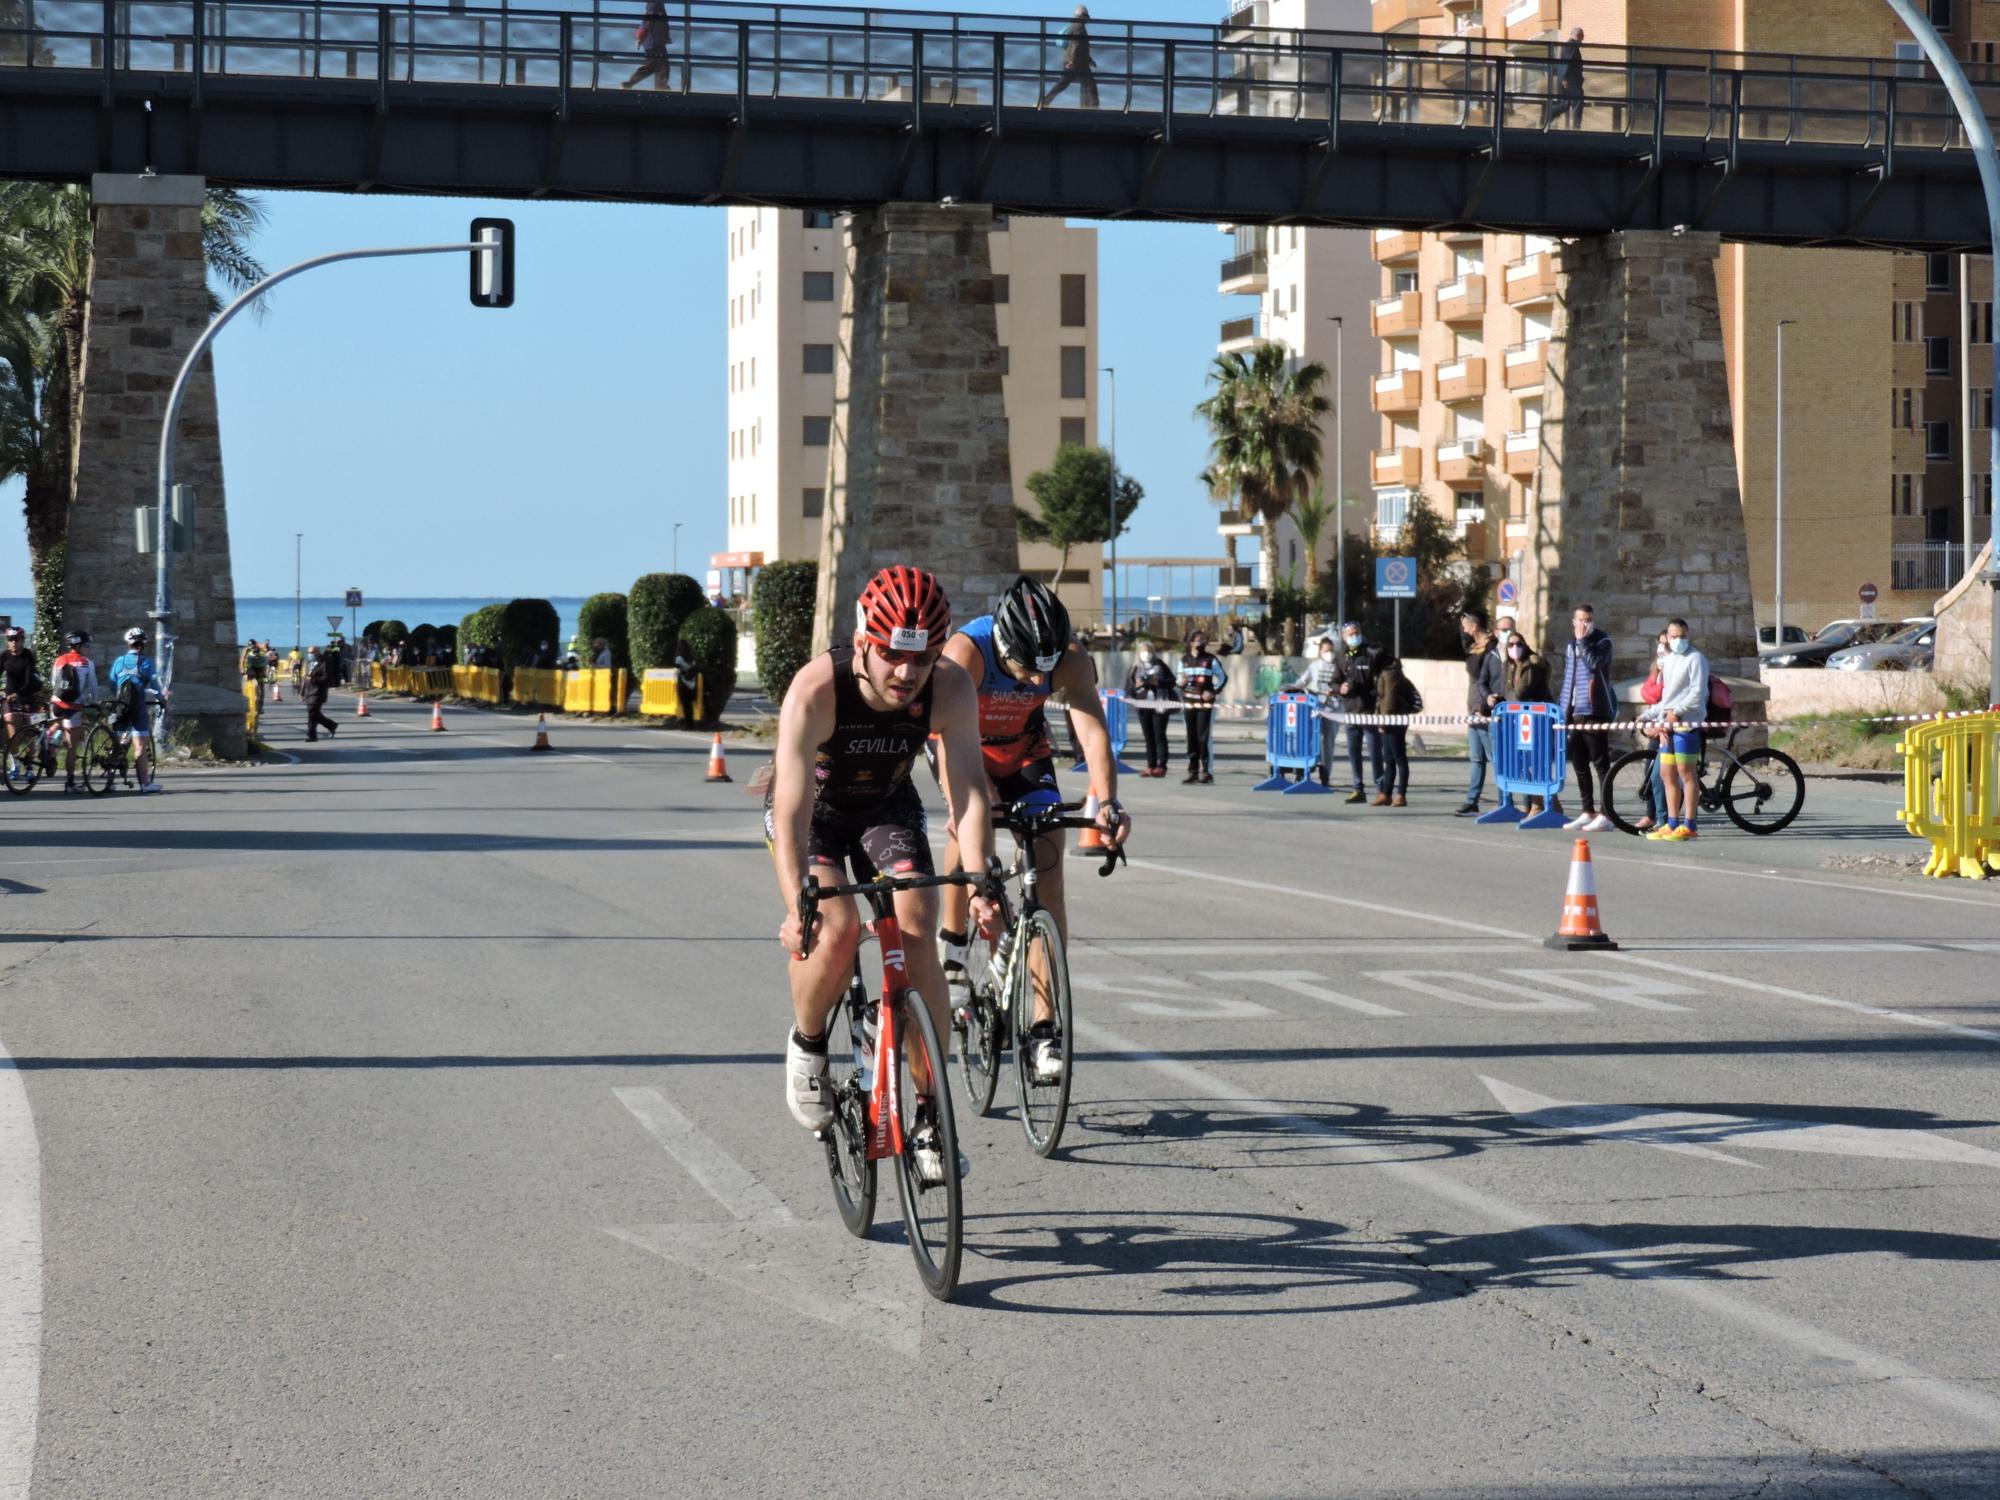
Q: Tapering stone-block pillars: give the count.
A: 3